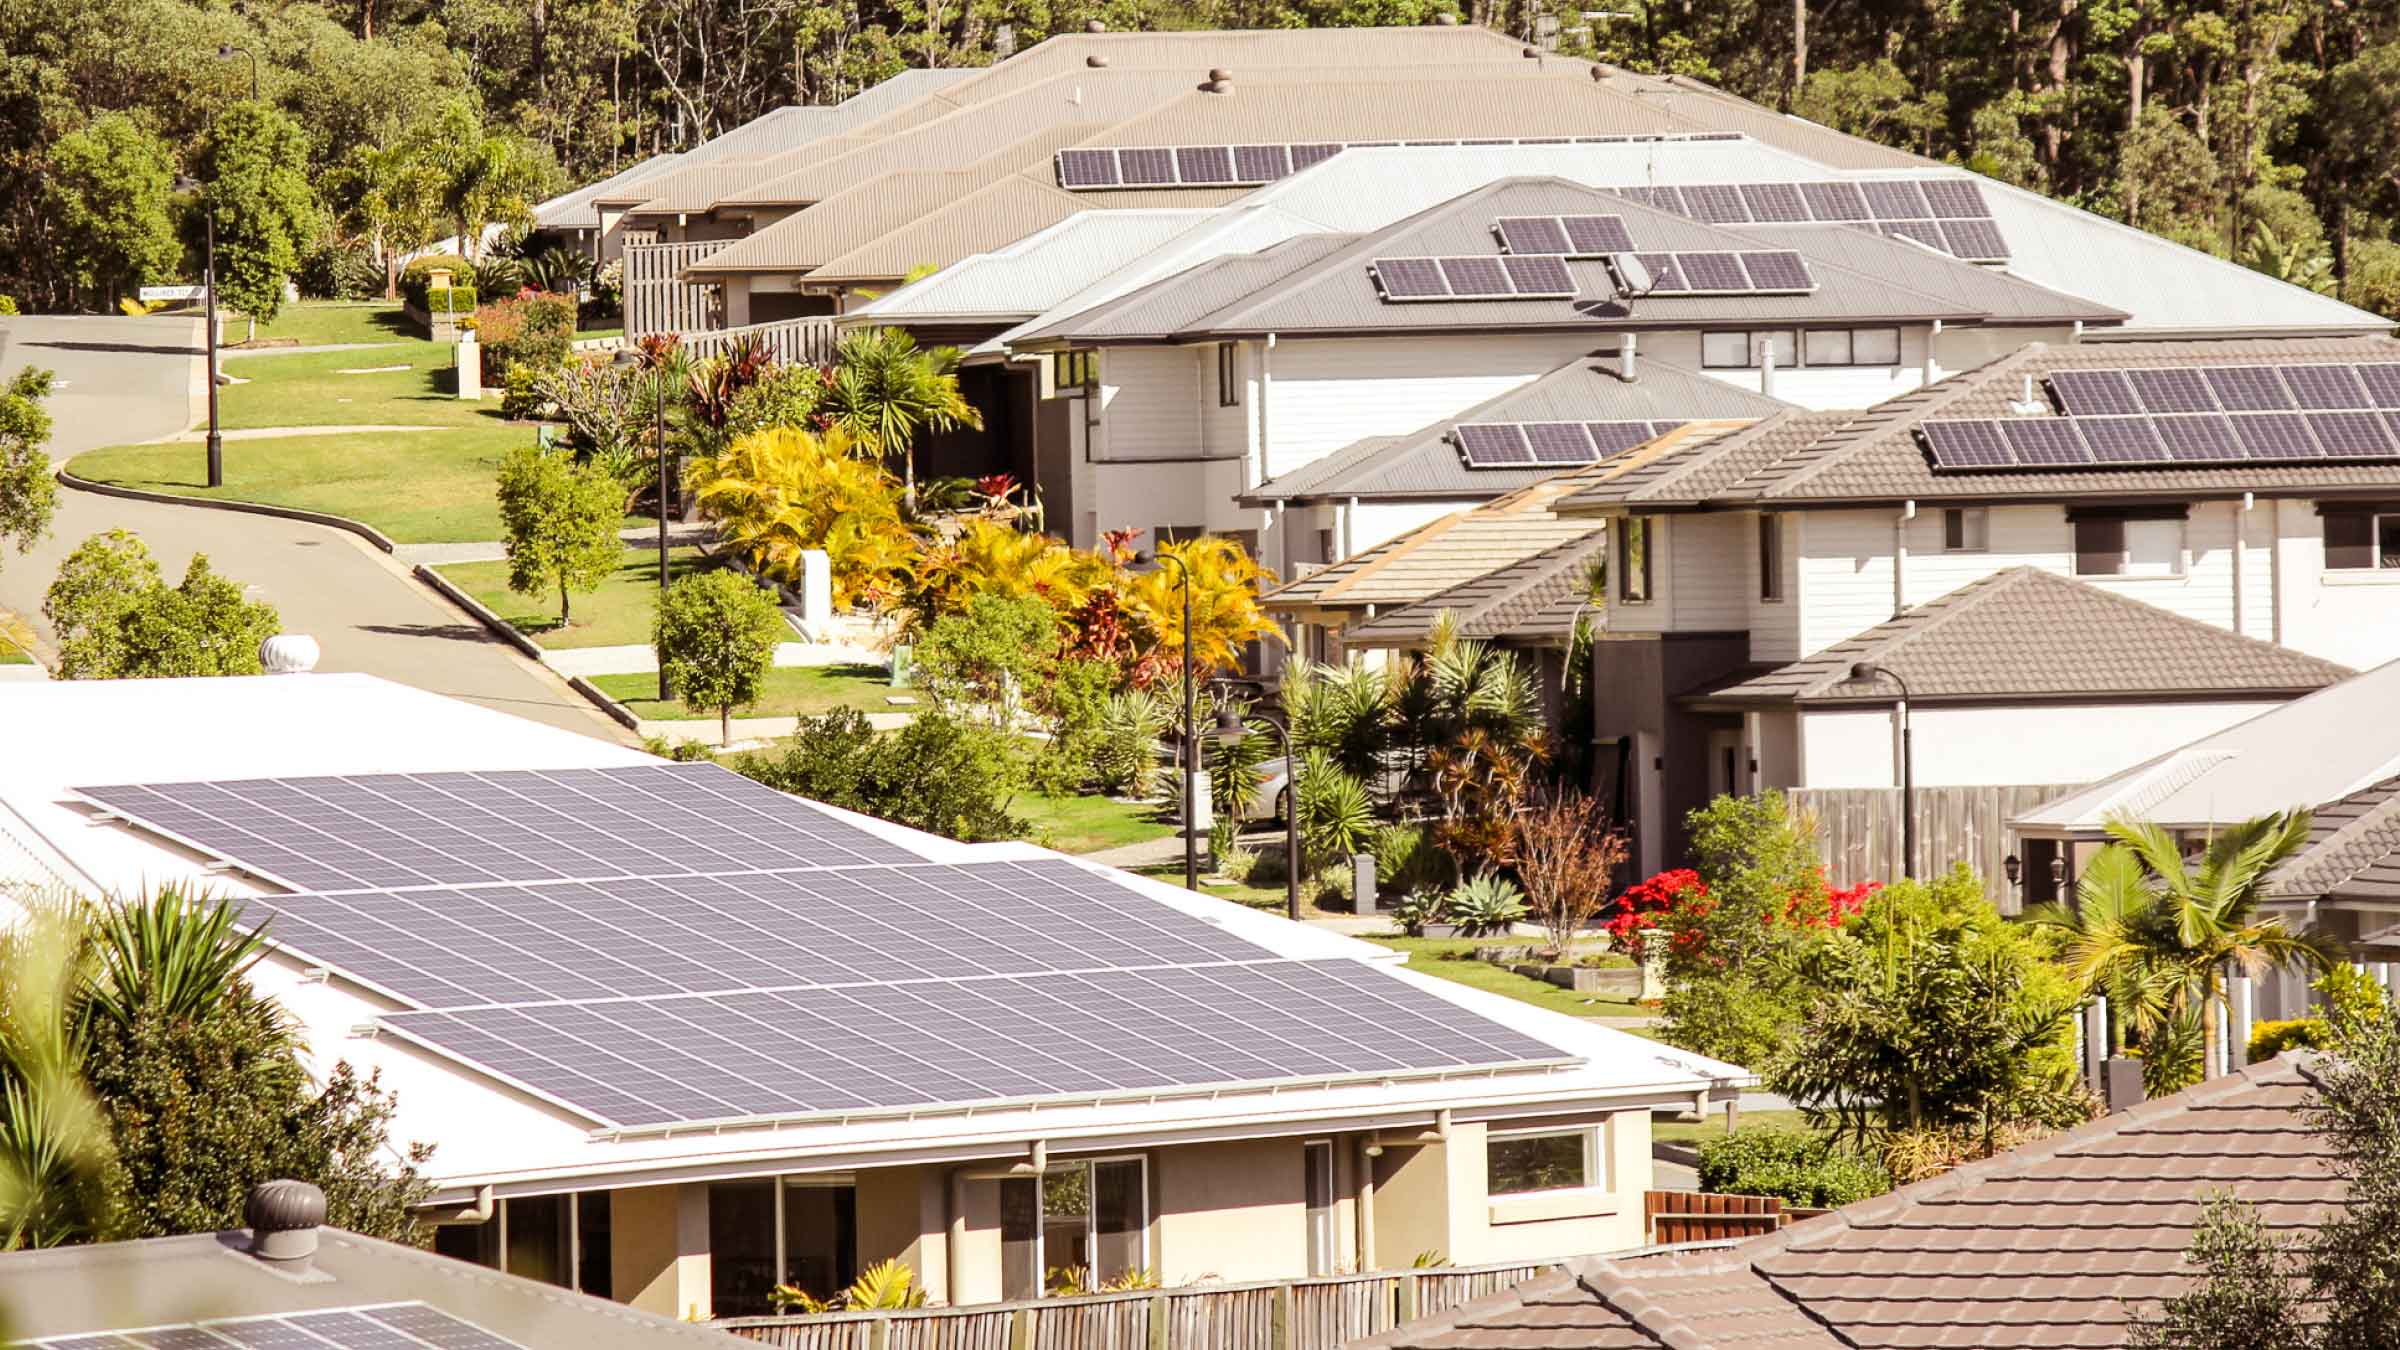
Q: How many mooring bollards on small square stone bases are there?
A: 0